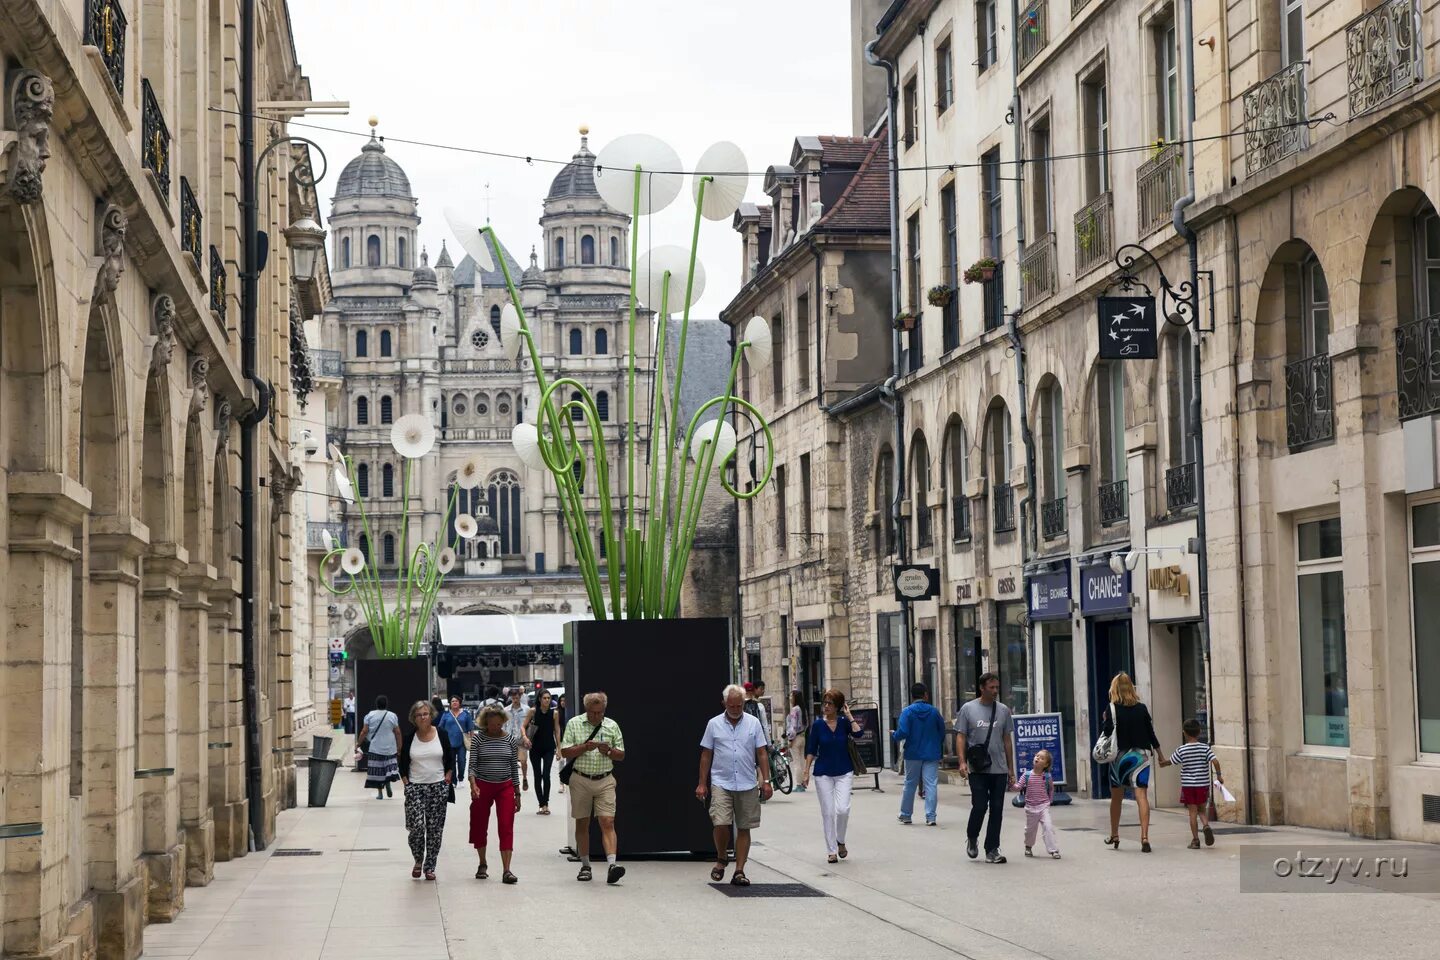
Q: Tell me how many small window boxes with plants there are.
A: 3